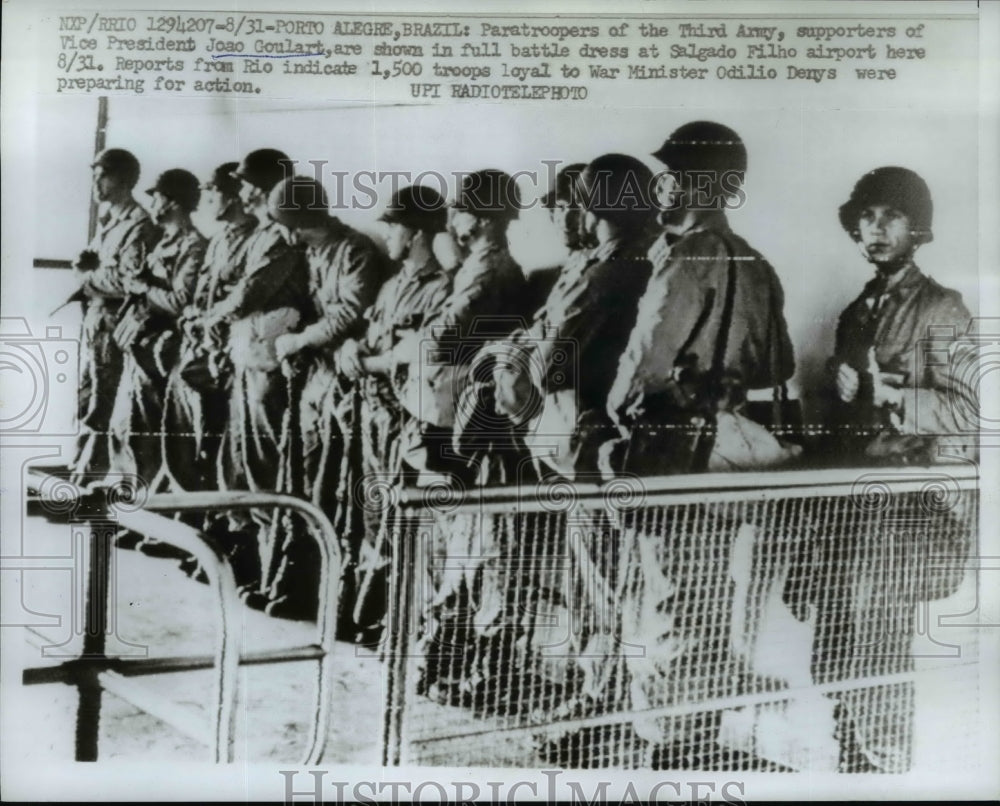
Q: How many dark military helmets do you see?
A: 11